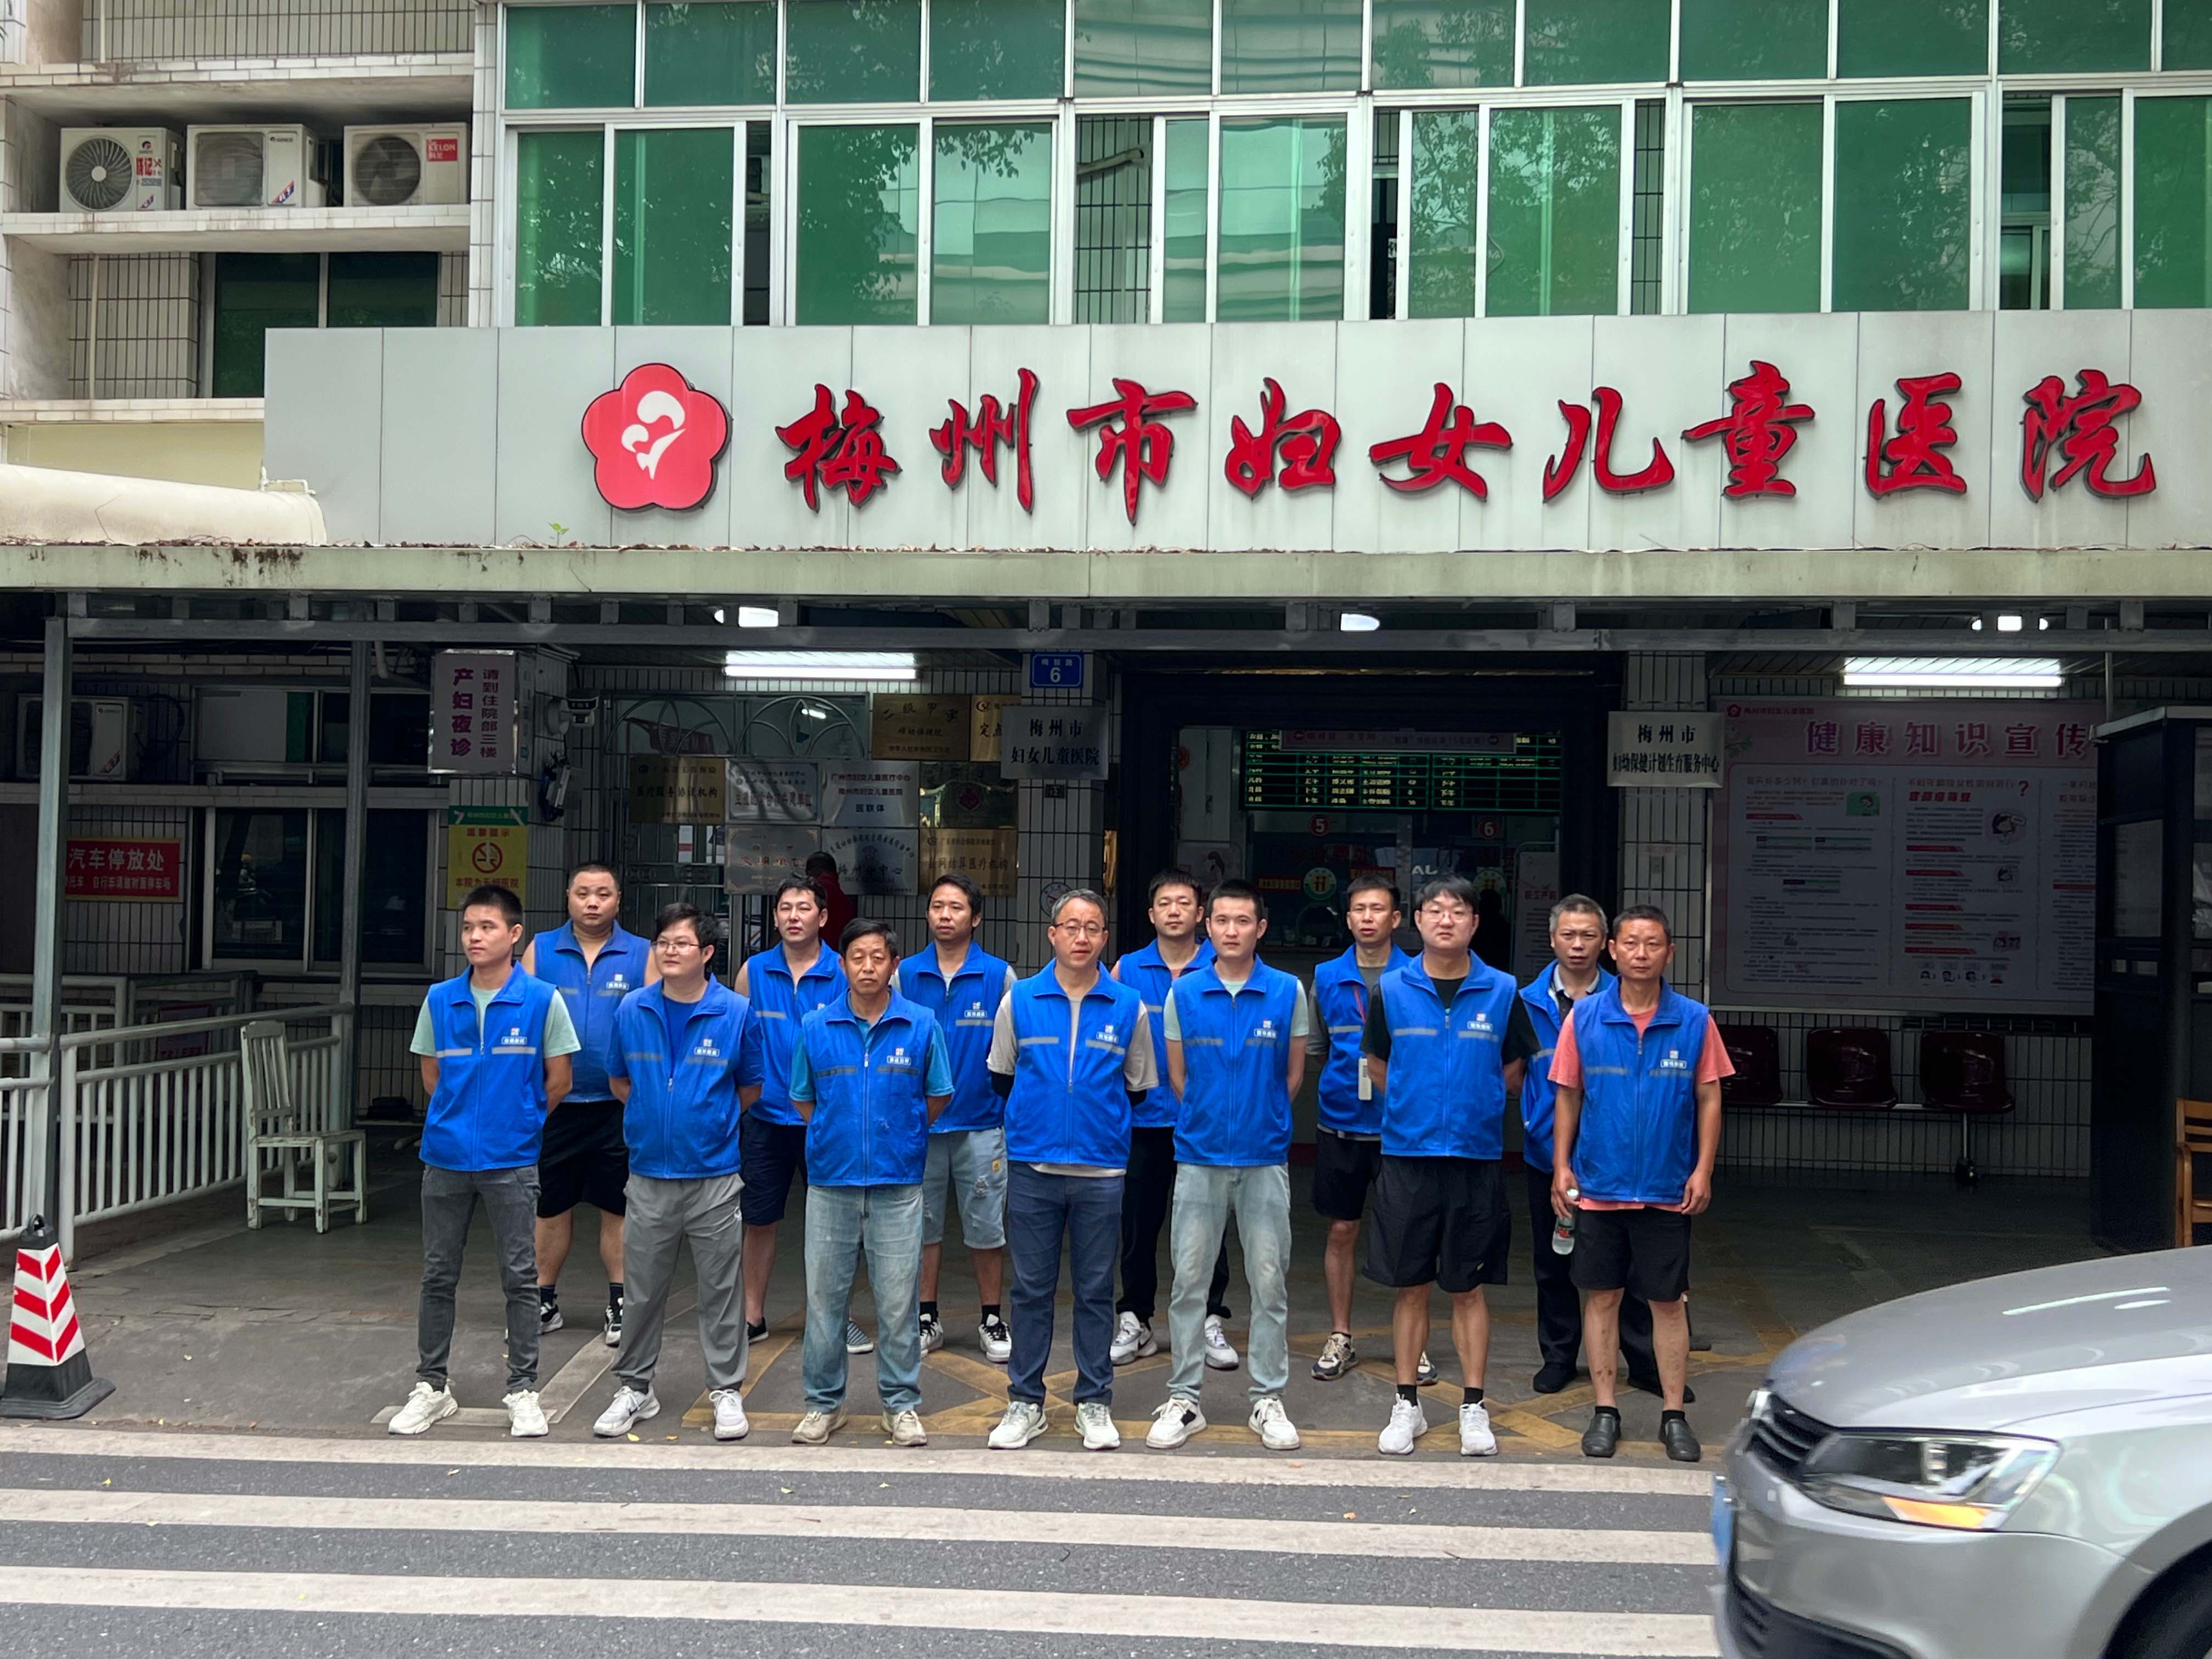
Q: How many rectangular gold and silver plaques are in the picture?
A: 11